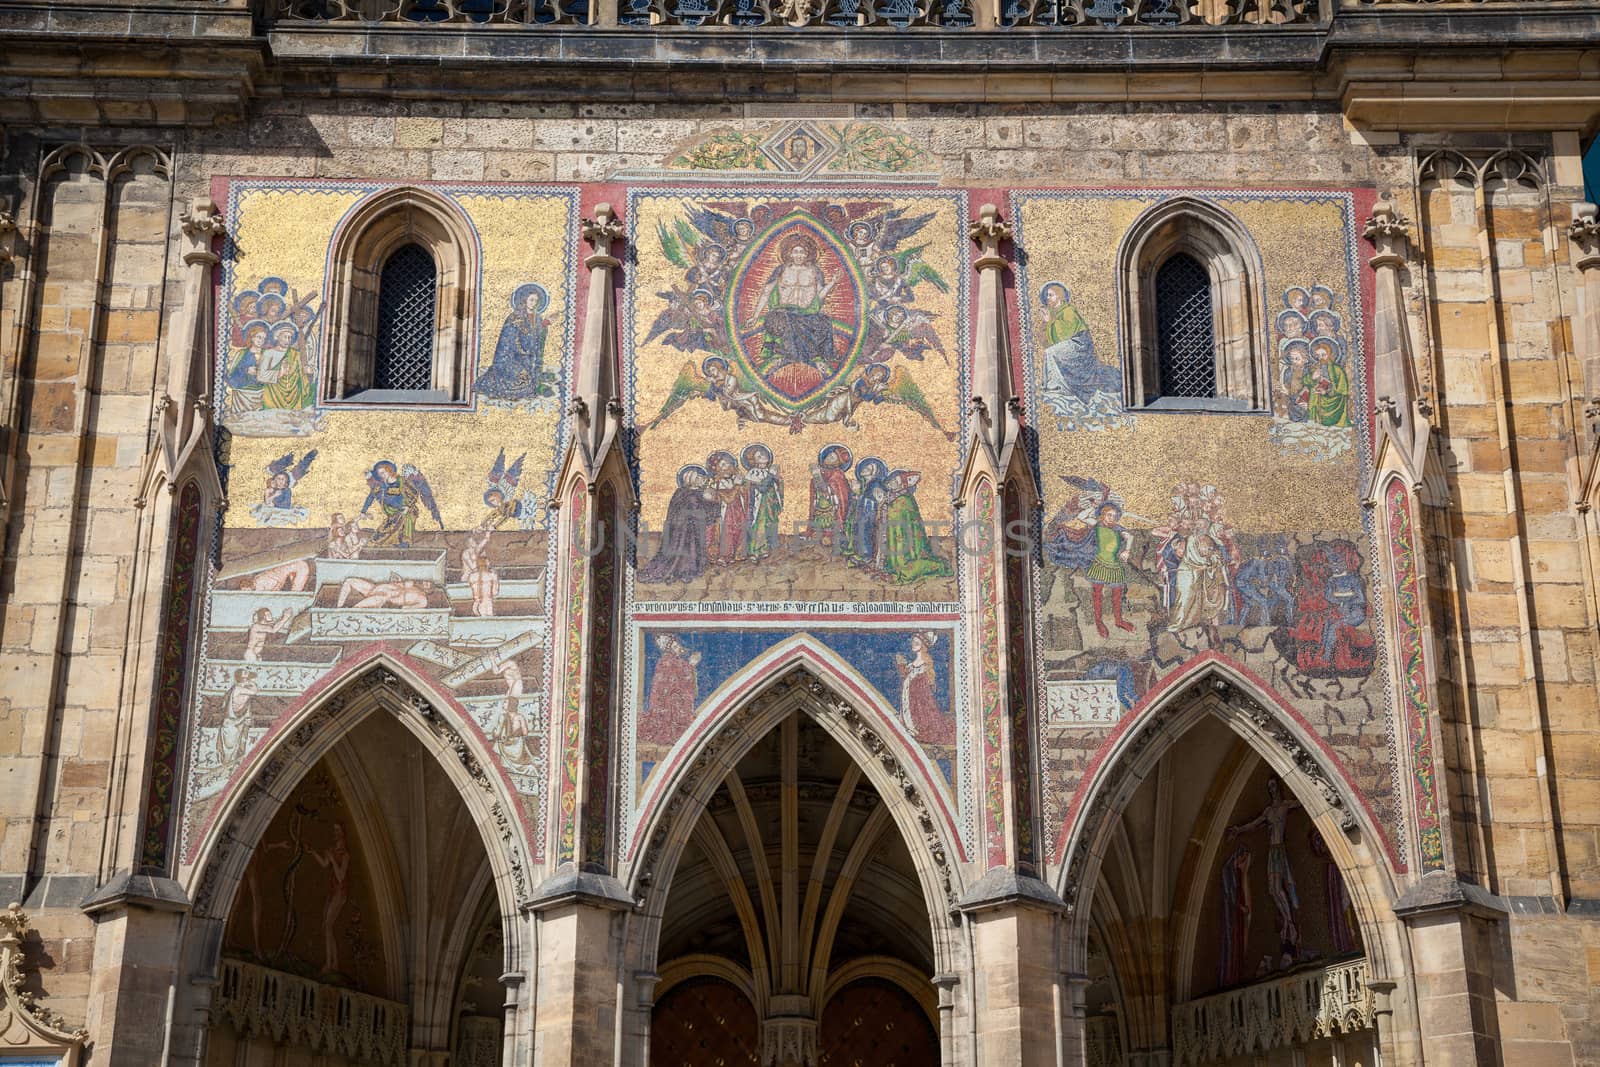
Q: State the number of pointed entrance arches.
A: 3